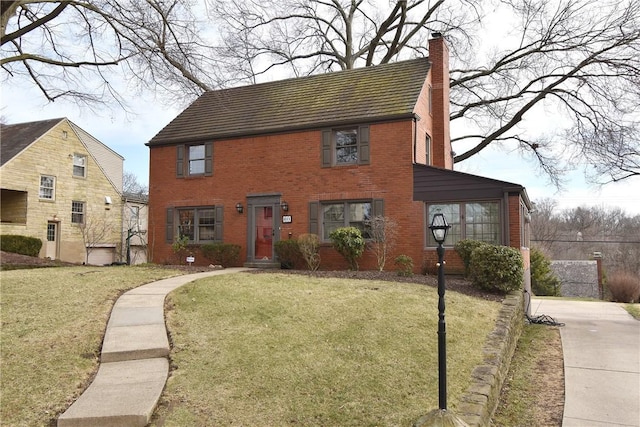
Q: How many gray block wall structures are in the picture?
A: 1